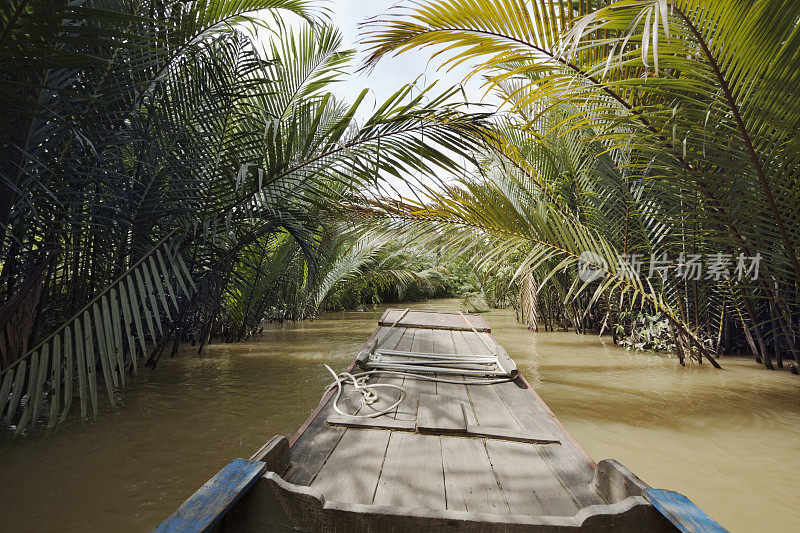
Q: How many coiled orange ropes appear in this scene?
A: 0